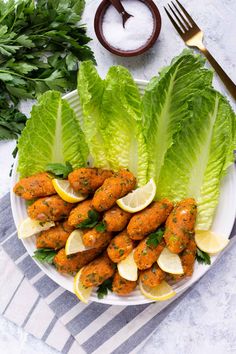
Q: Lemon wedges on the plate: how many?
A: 9